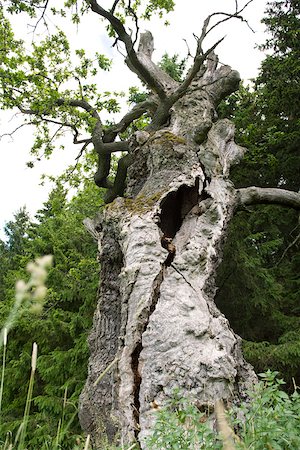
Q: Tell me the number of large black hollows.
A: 1